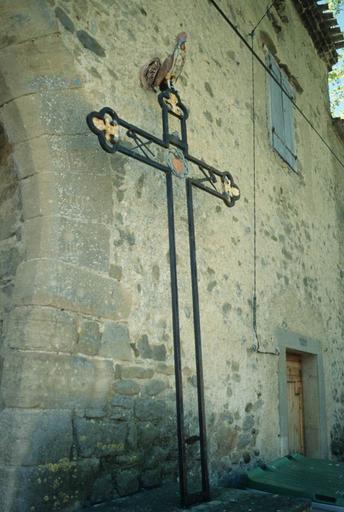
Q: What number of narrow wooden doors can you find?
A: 1